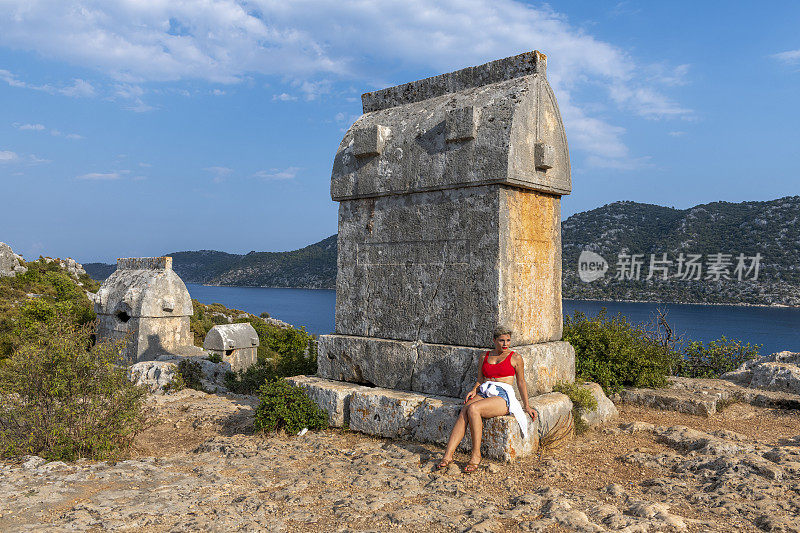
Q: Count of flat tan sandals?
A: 2